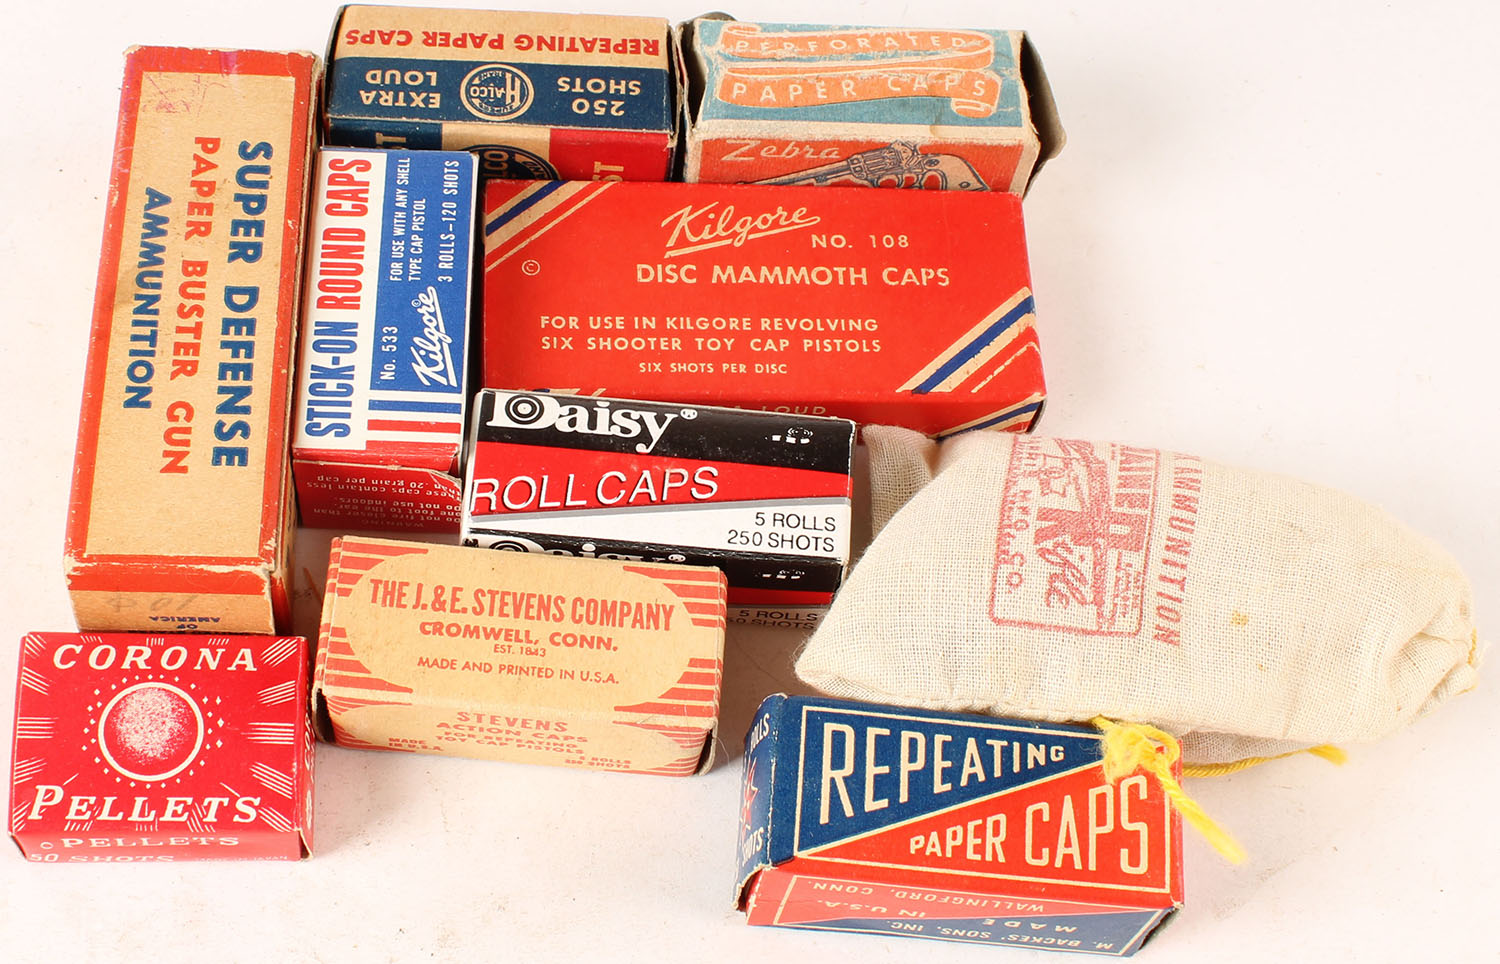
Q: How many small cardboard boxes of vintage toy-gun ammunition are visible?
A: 9